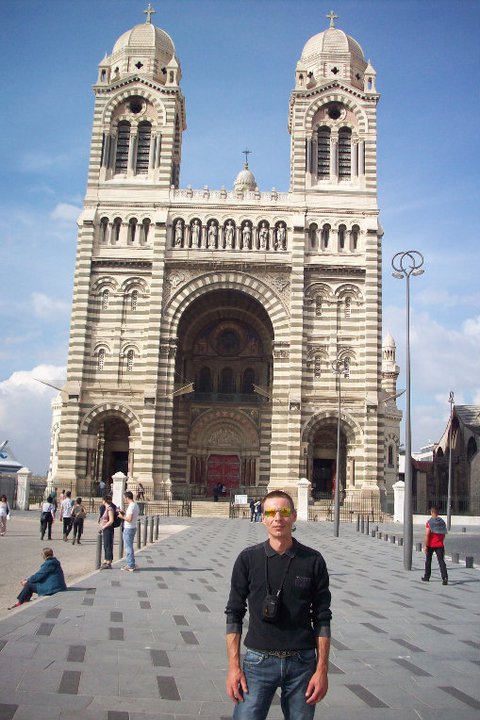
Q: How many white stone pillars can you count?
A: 4